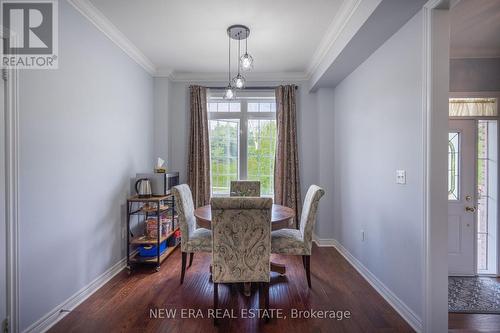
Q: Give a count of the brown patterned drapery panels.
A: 2